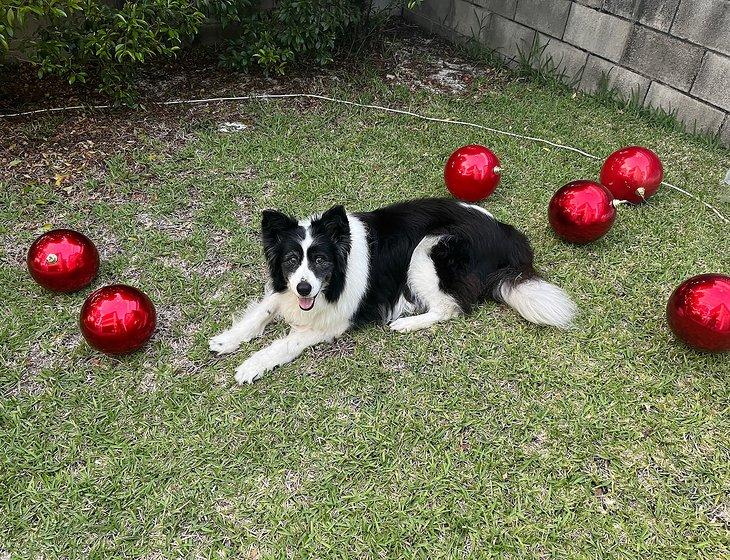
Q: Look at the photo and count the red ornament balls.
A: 6